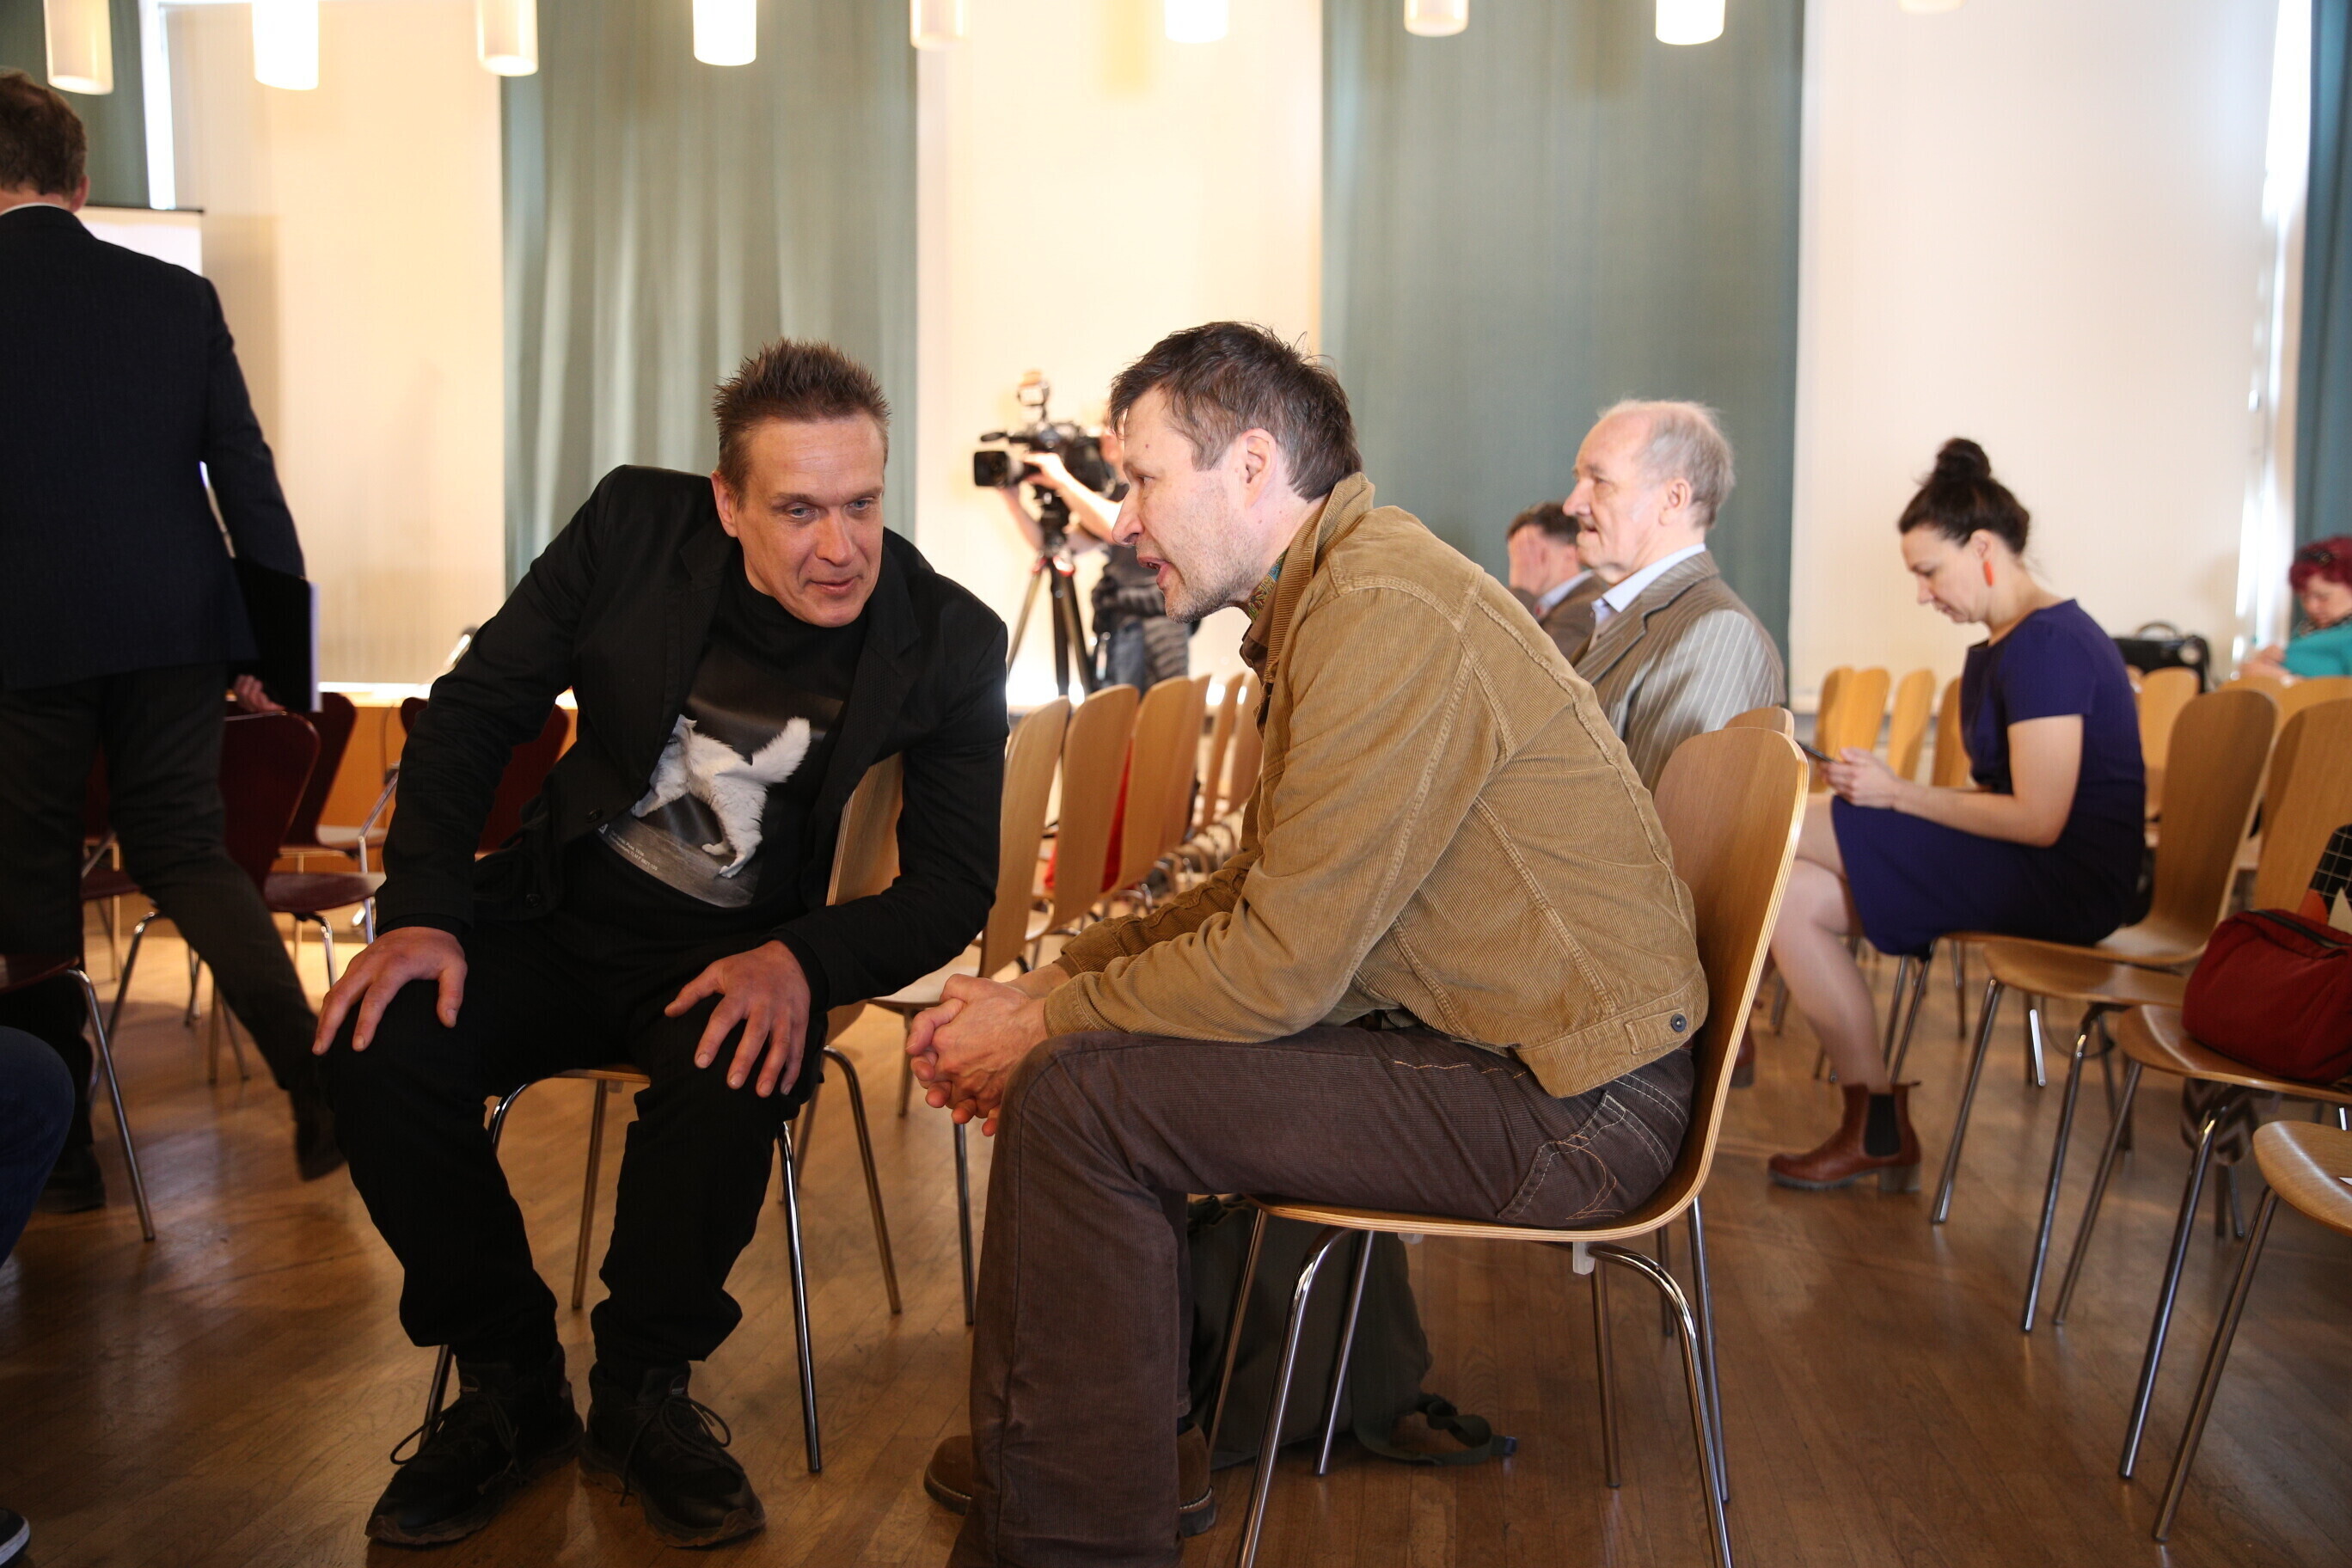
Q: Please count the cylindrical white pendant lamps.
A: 9